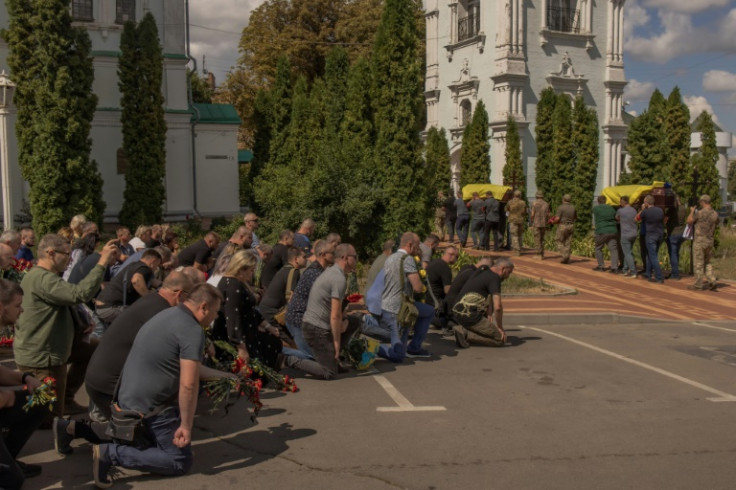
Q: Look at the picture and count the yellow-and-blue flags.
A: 2